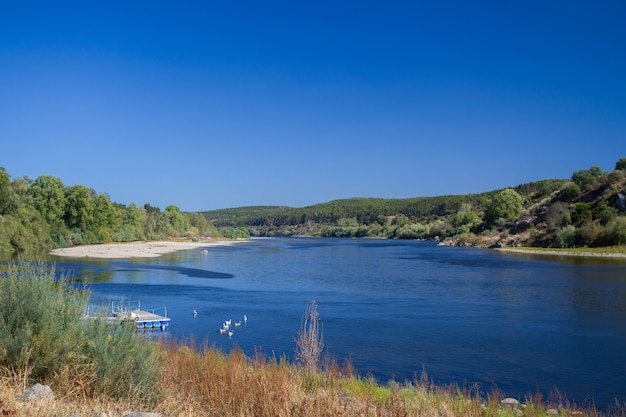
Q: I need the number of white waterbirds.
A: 7